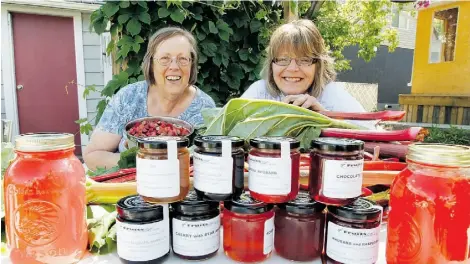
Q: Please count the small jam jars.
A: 9